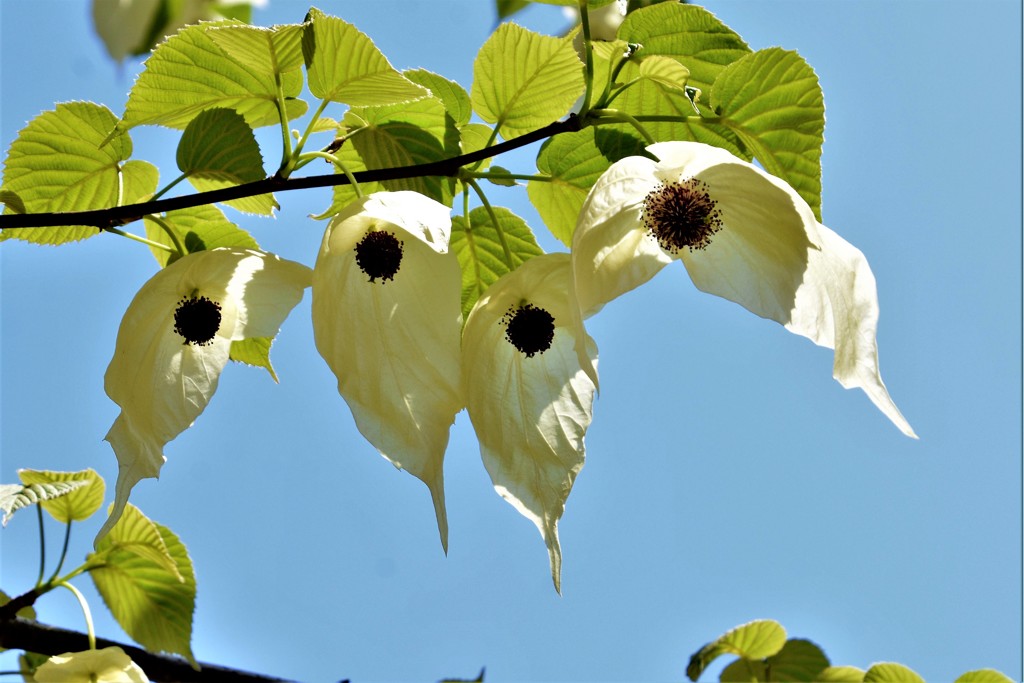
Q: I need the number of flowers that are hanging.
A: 4